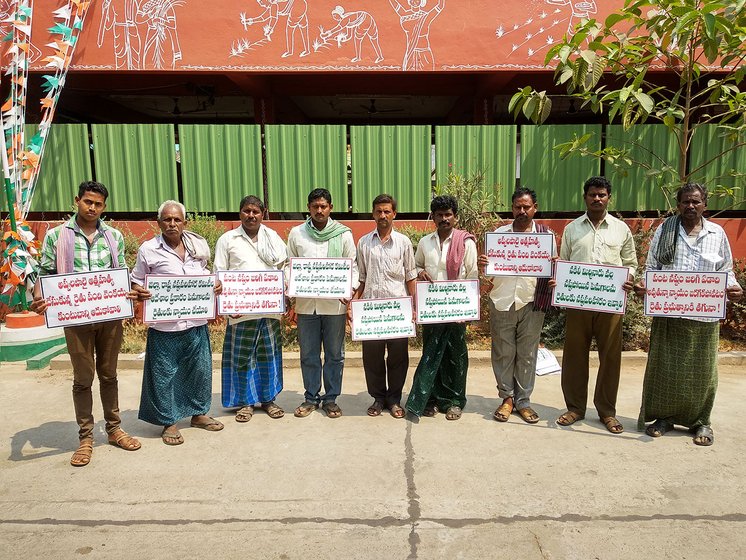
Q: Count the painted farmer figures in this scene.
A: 6